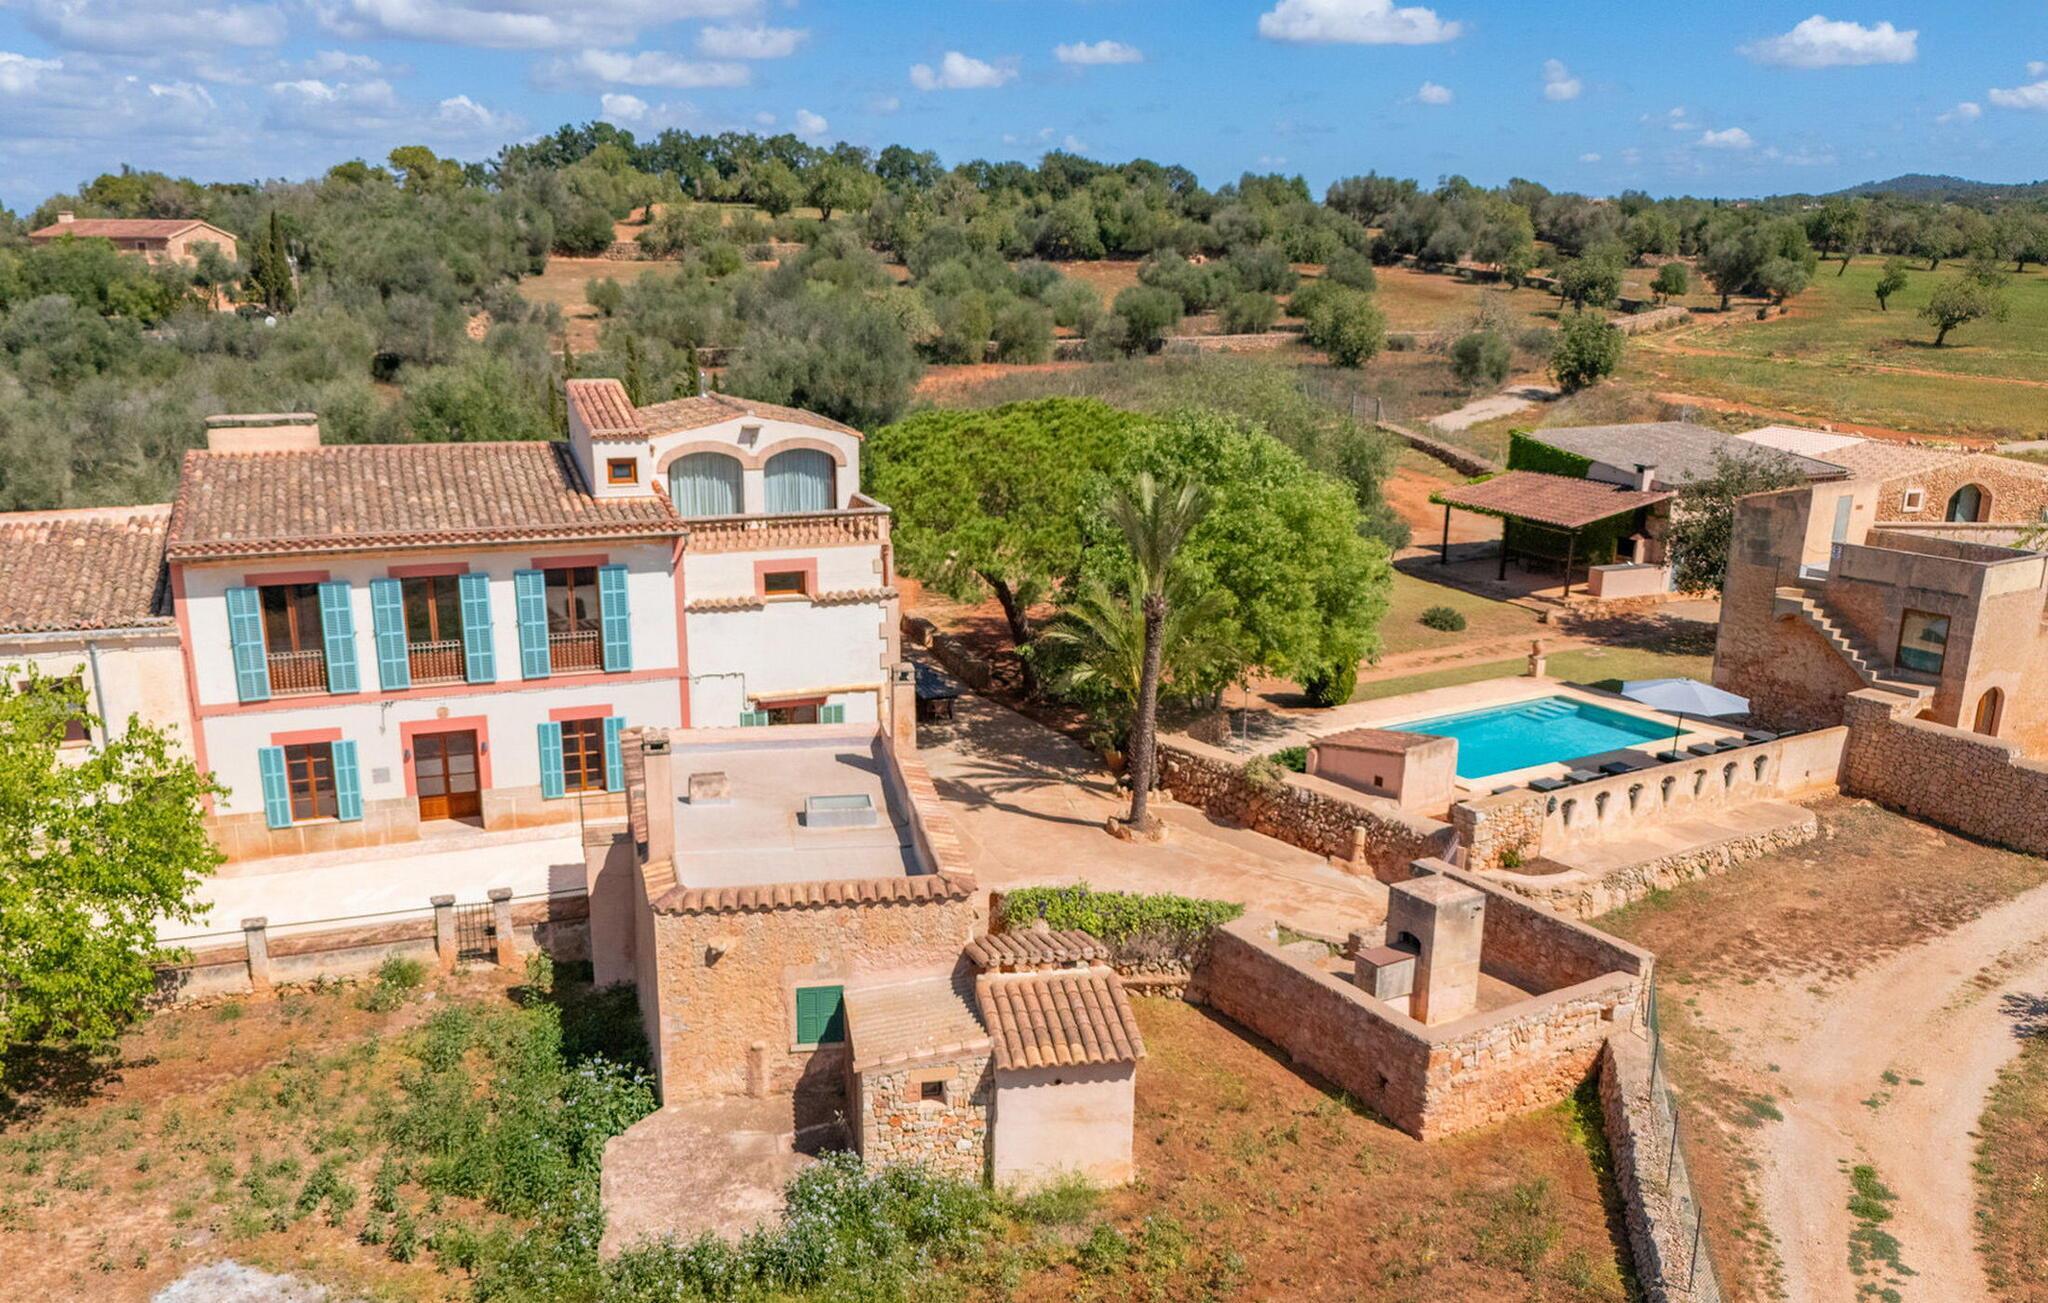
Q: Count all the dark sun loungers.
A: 8